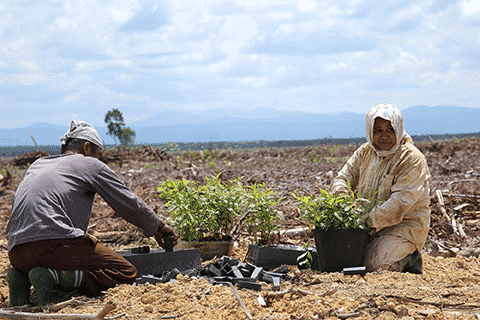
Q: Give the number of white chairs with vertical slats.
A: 0